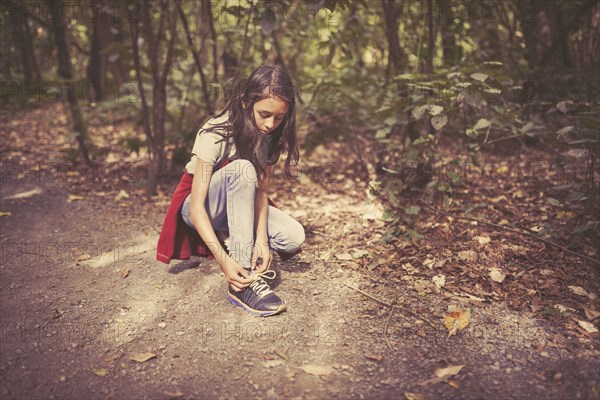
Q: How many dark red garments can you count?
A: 1